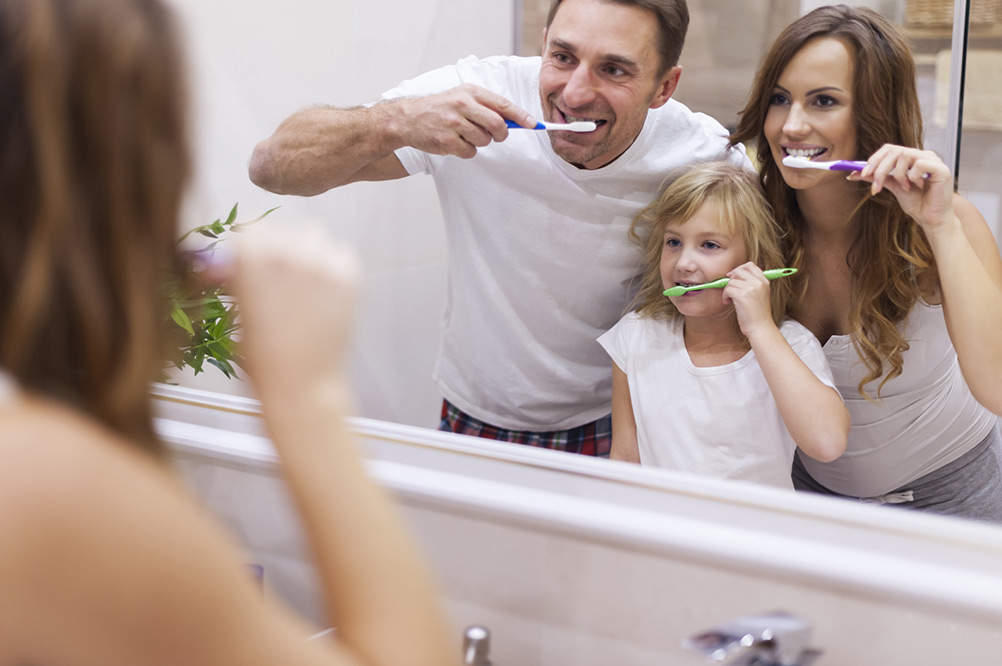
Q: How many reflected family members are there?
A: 3